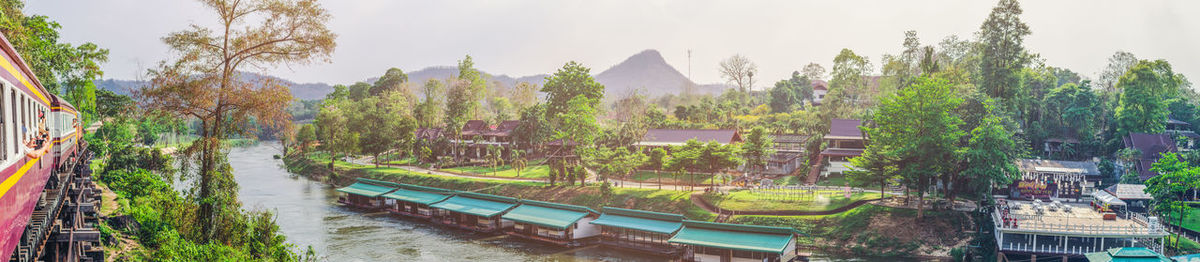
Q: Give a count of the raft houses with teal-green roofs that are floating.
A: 6